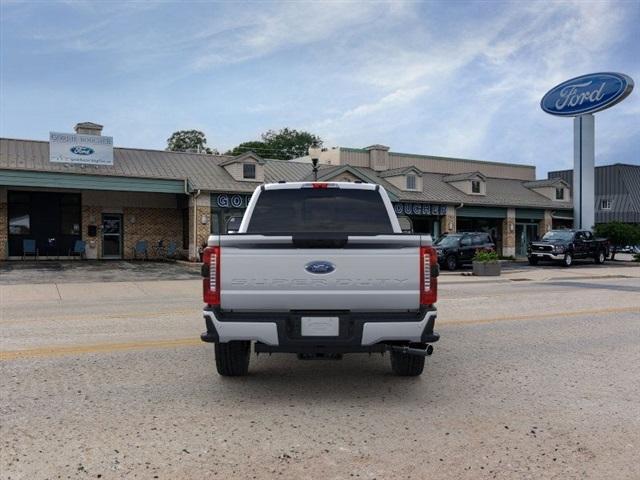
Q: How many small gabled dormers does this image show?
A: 4